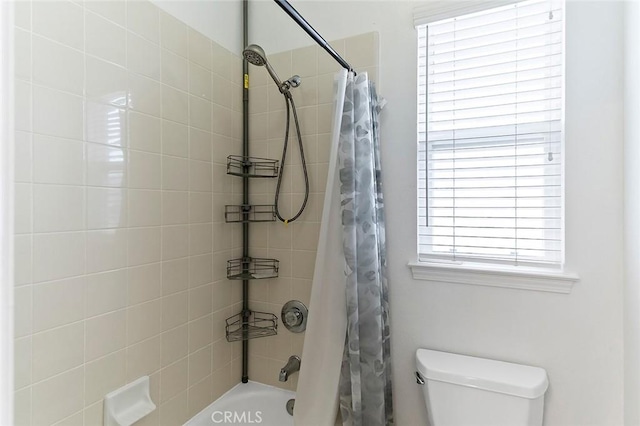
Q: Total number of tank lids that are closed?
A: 1